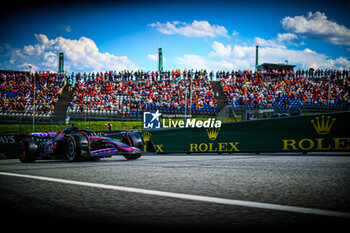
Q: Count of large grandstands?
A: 3